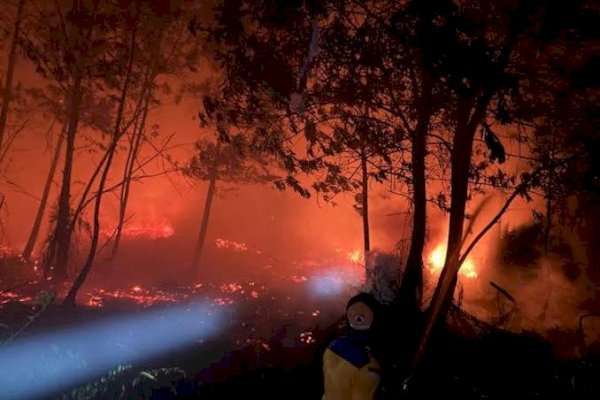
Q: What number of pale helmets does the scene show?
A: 1